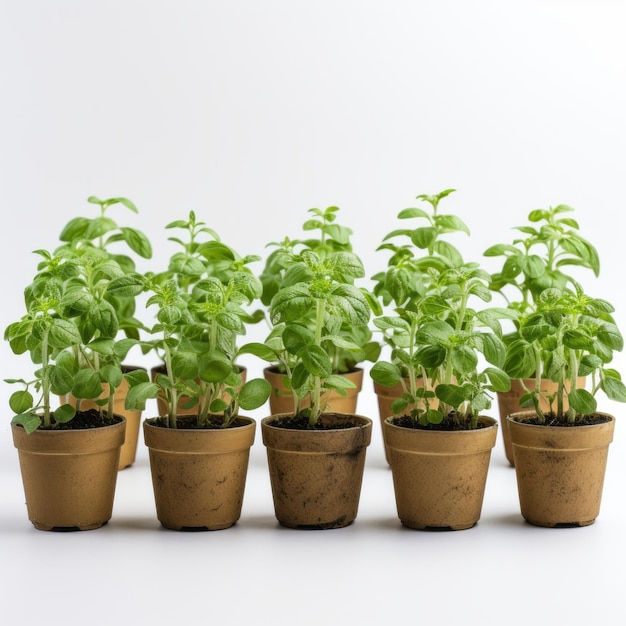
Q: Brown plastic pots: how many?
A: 10